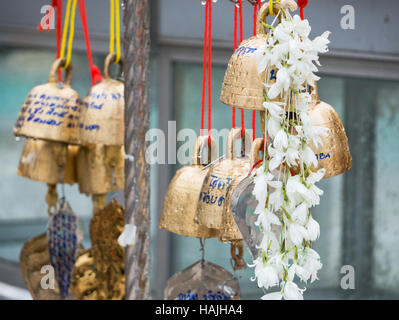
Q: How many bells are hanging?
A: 9